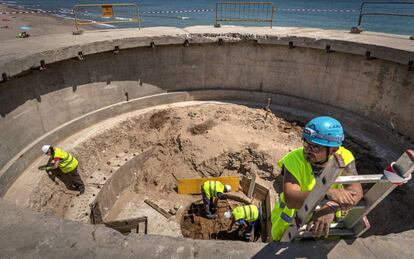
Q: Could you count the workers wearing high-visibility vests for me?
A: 4